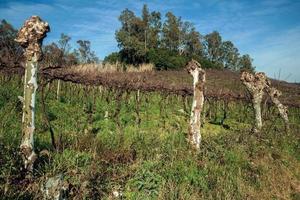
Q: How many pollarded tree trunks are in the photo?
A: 4